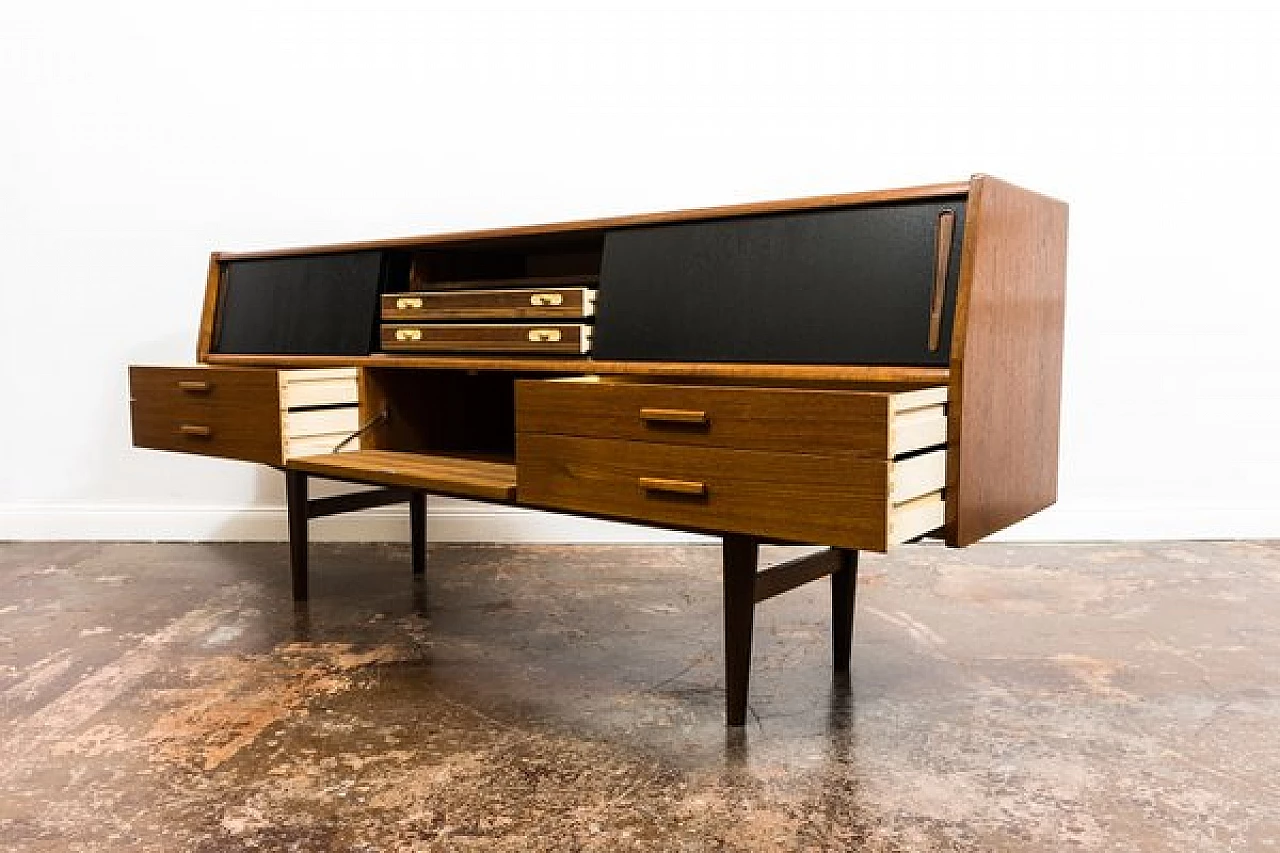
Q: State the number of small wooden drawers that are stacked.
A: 2